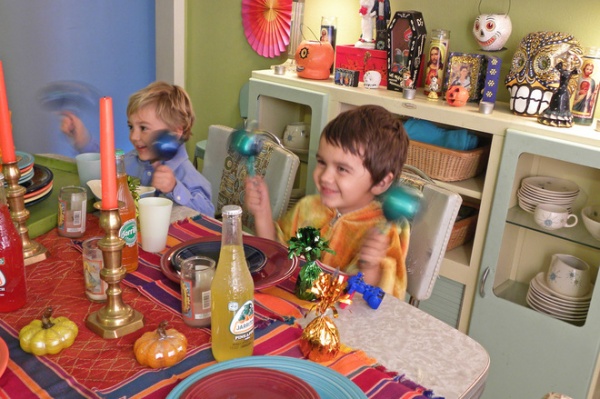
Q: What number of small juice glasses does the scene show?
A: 3